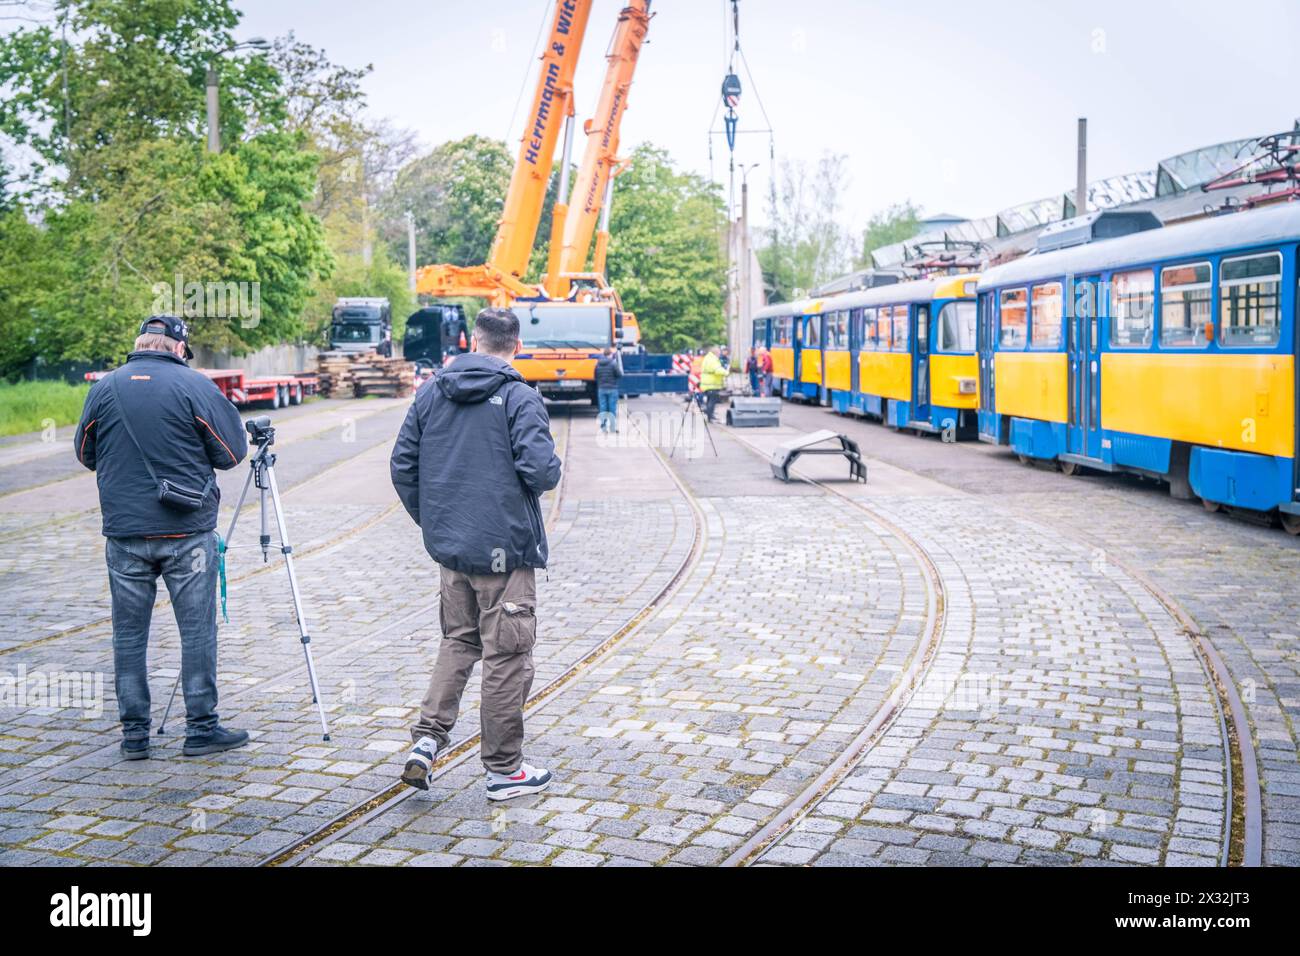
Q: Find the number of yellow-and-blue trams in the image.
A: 3